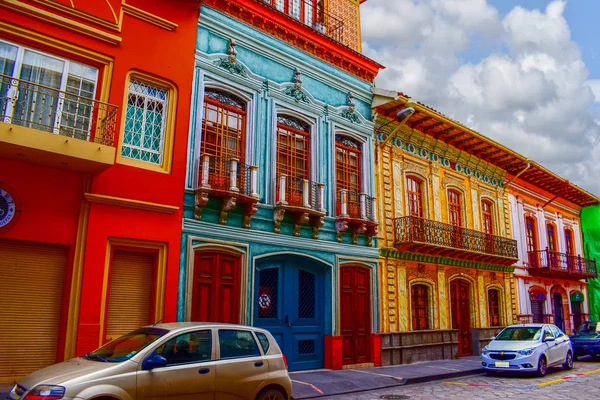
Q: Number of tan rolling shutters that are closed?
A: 2